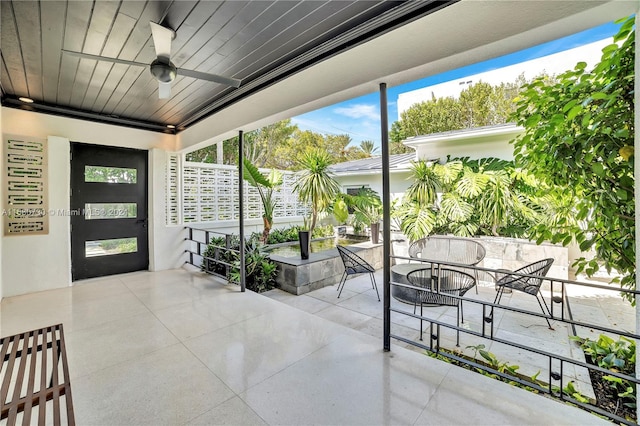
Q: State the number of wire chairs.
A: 4